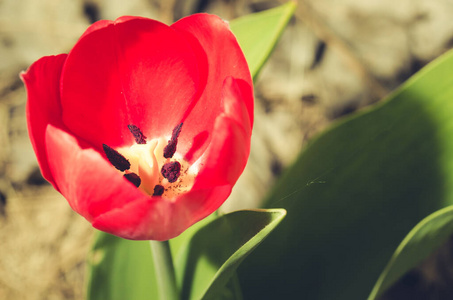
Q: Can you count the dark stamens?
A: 6